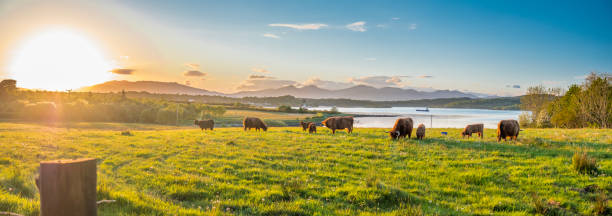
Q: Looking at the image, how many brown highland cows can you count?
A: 9